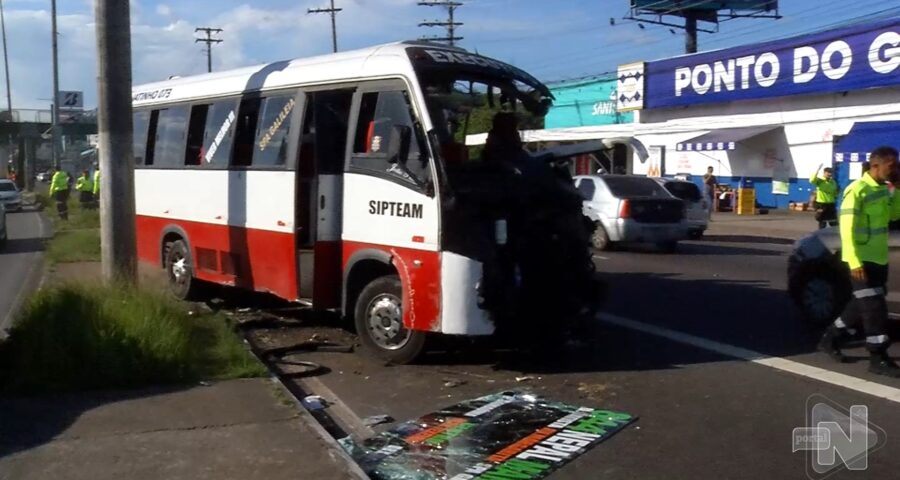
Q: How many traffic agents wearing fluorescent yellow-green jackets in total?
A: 5